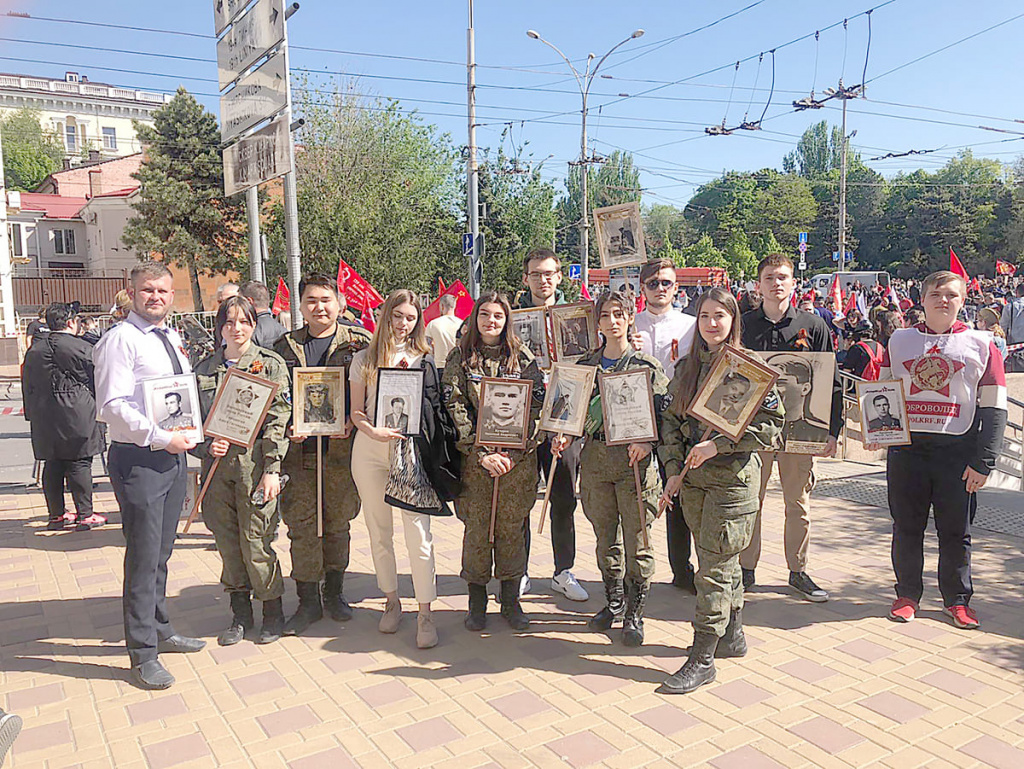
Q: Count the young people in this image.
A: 11